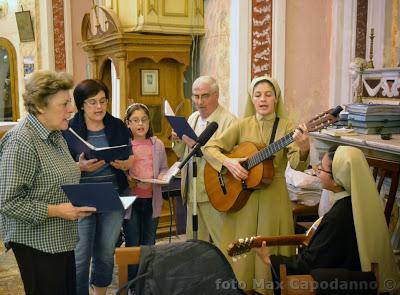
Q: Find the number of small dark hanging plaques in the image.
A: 1